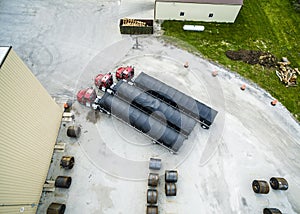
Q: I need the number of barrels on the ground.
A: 13